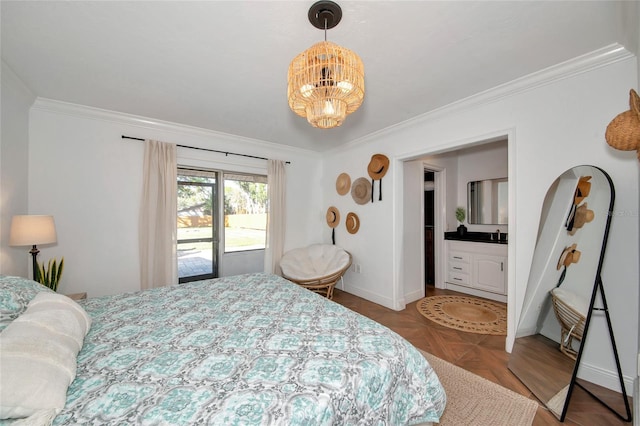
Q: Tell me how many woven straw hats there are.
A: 5